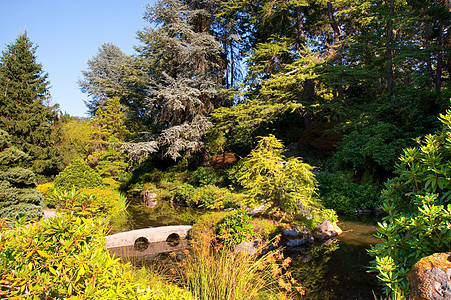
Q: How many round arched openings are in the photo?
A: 2